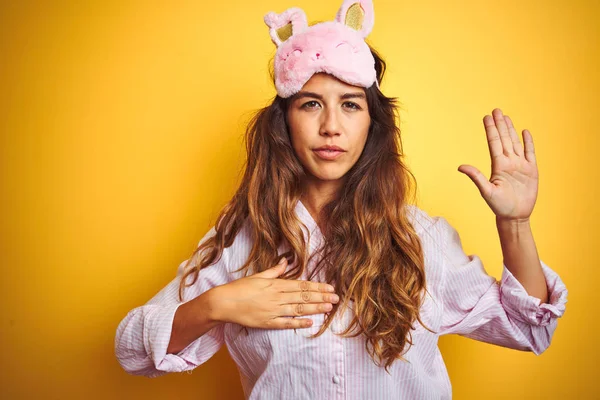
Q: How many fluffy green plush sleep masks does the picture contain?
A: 0